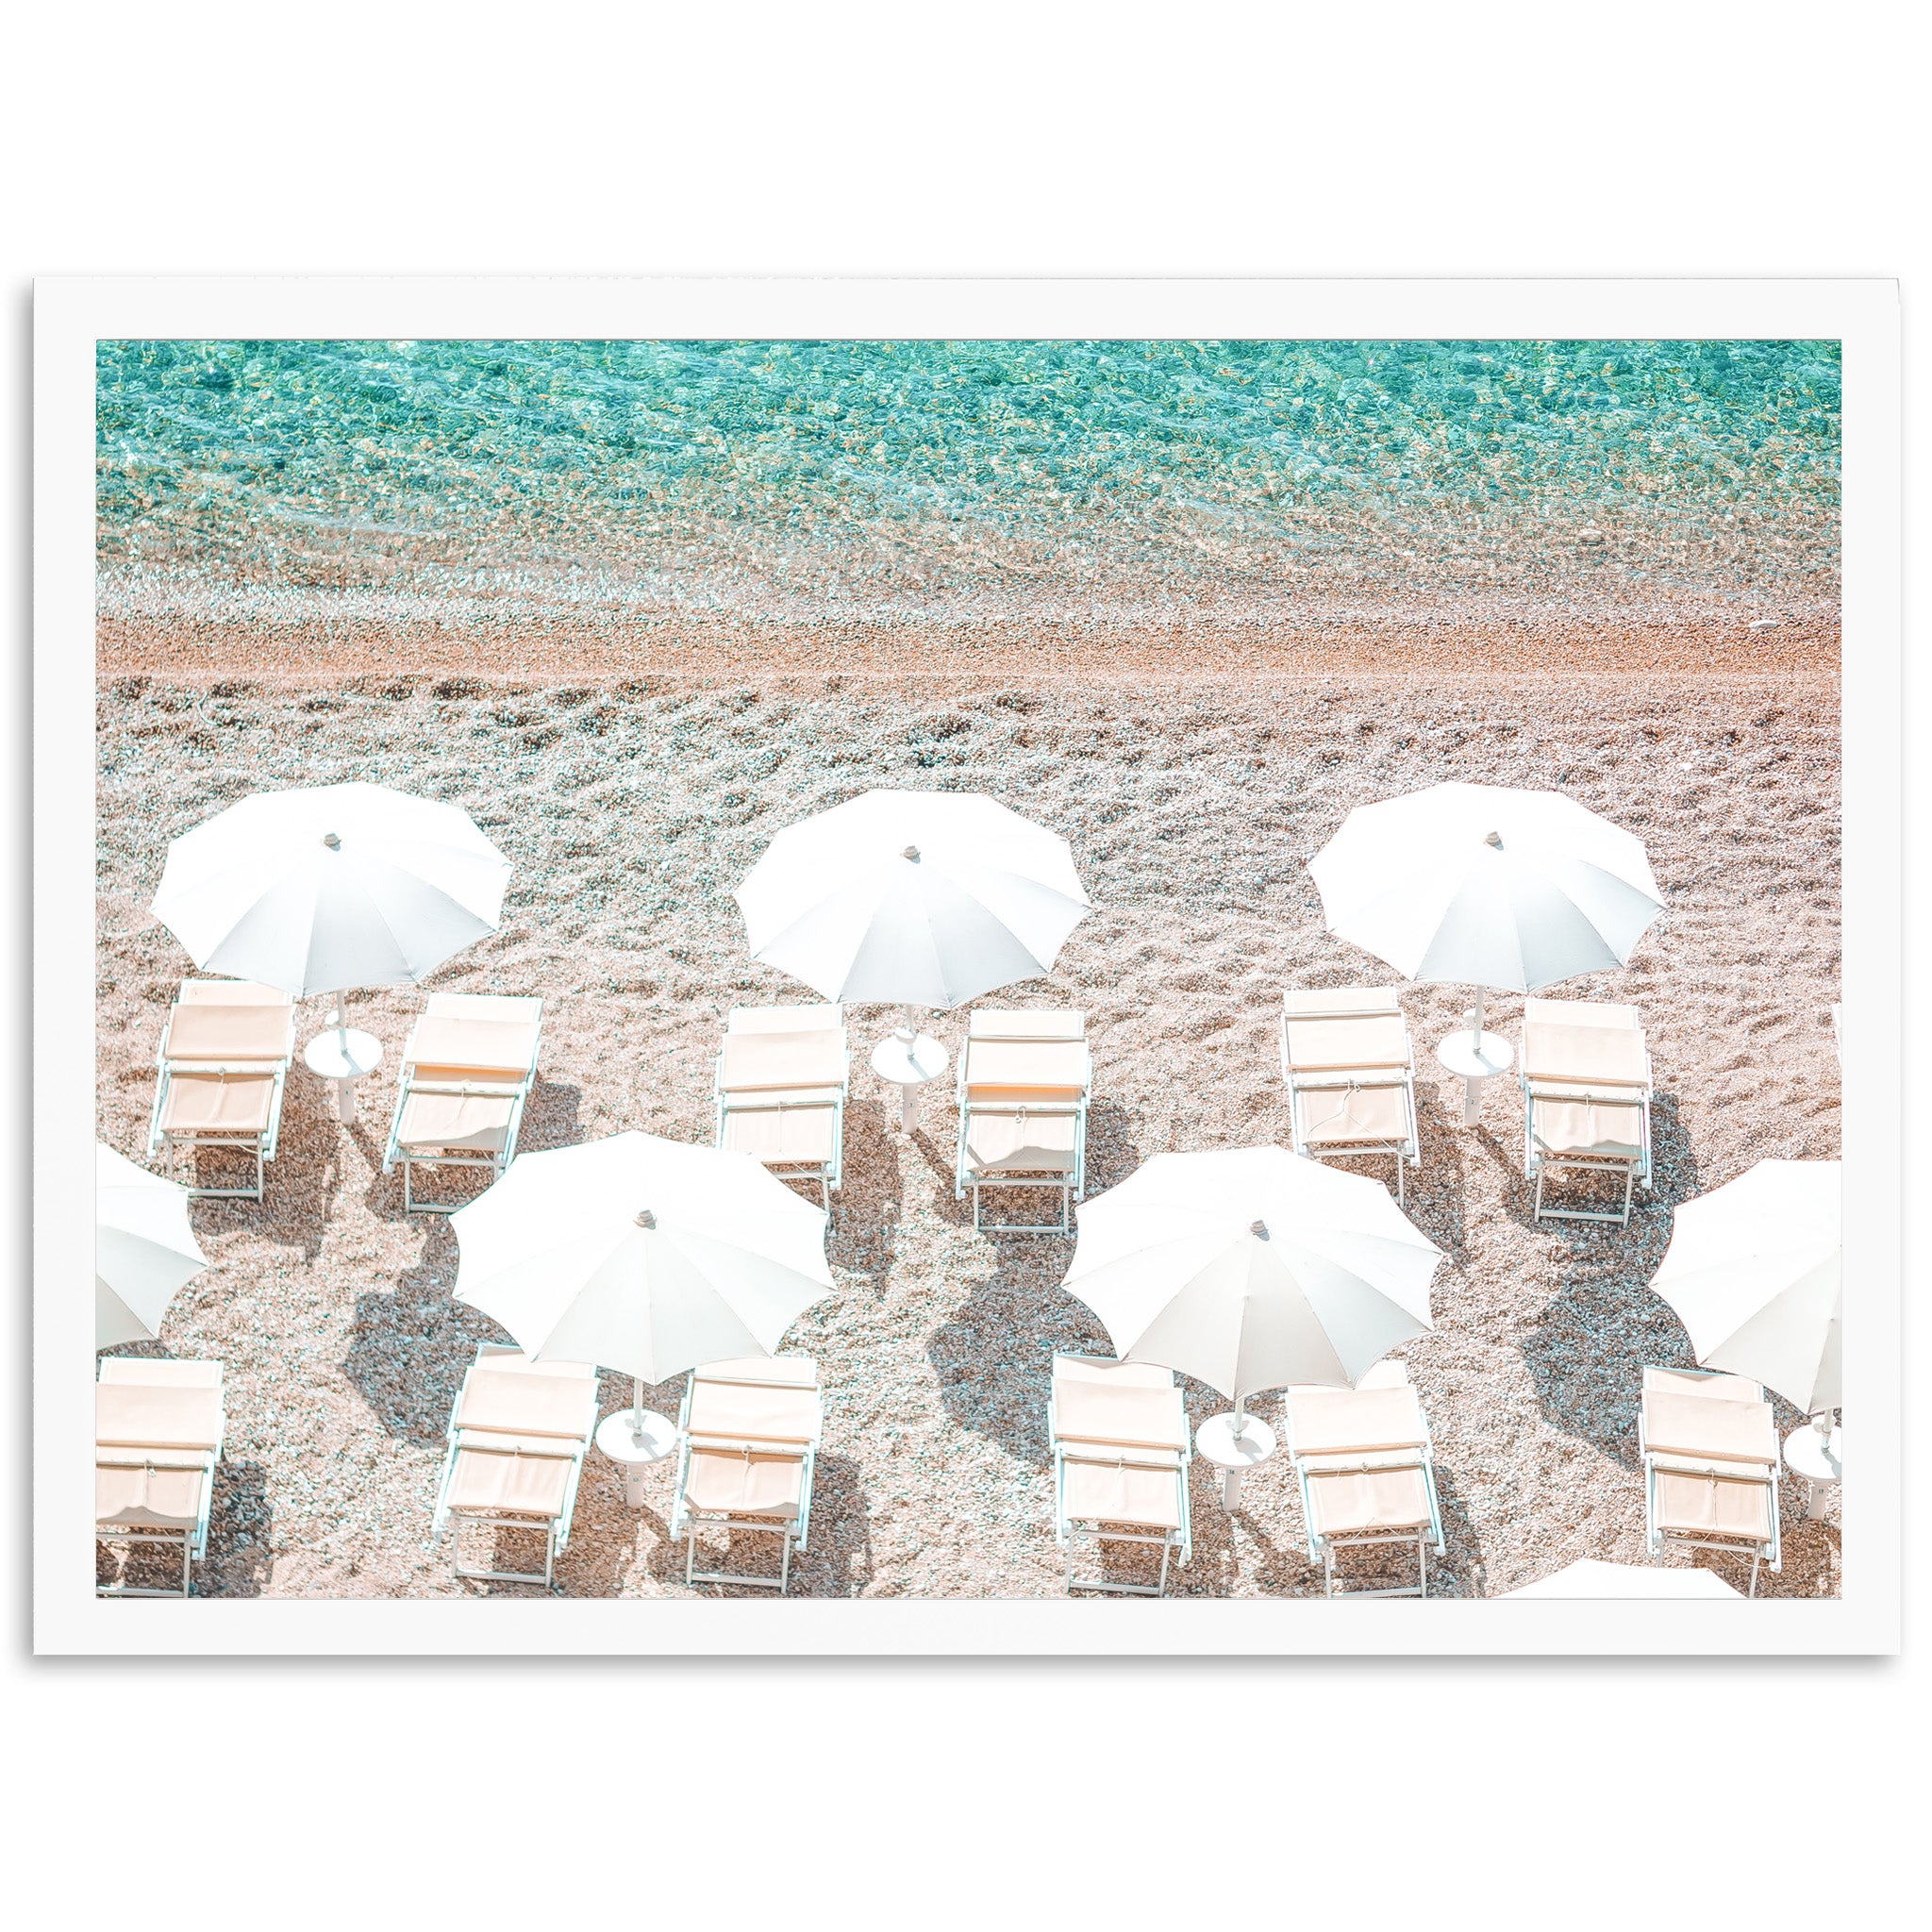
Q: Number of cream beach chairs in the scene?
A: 12